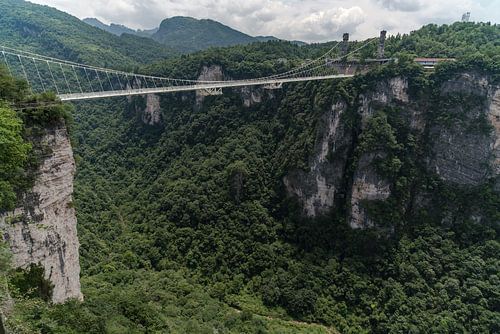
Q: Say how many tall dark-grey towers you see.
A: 2